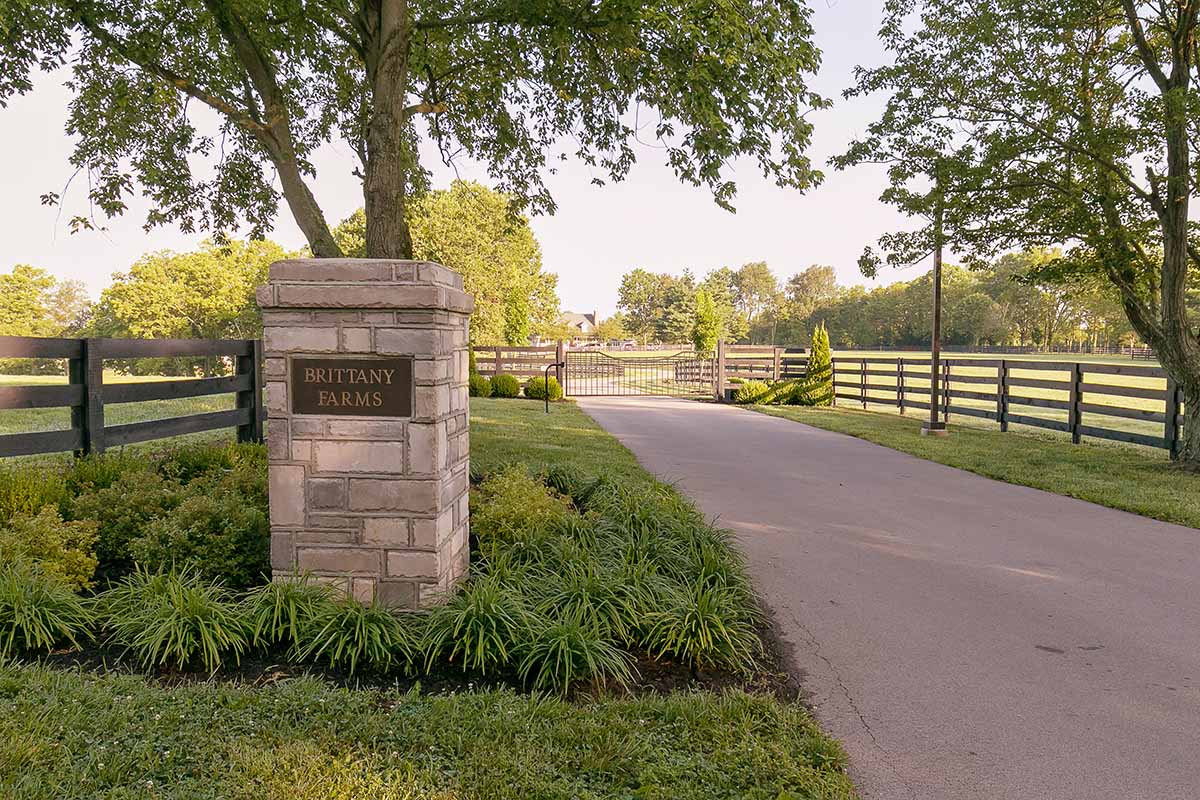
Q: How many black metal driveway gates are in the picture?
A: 1